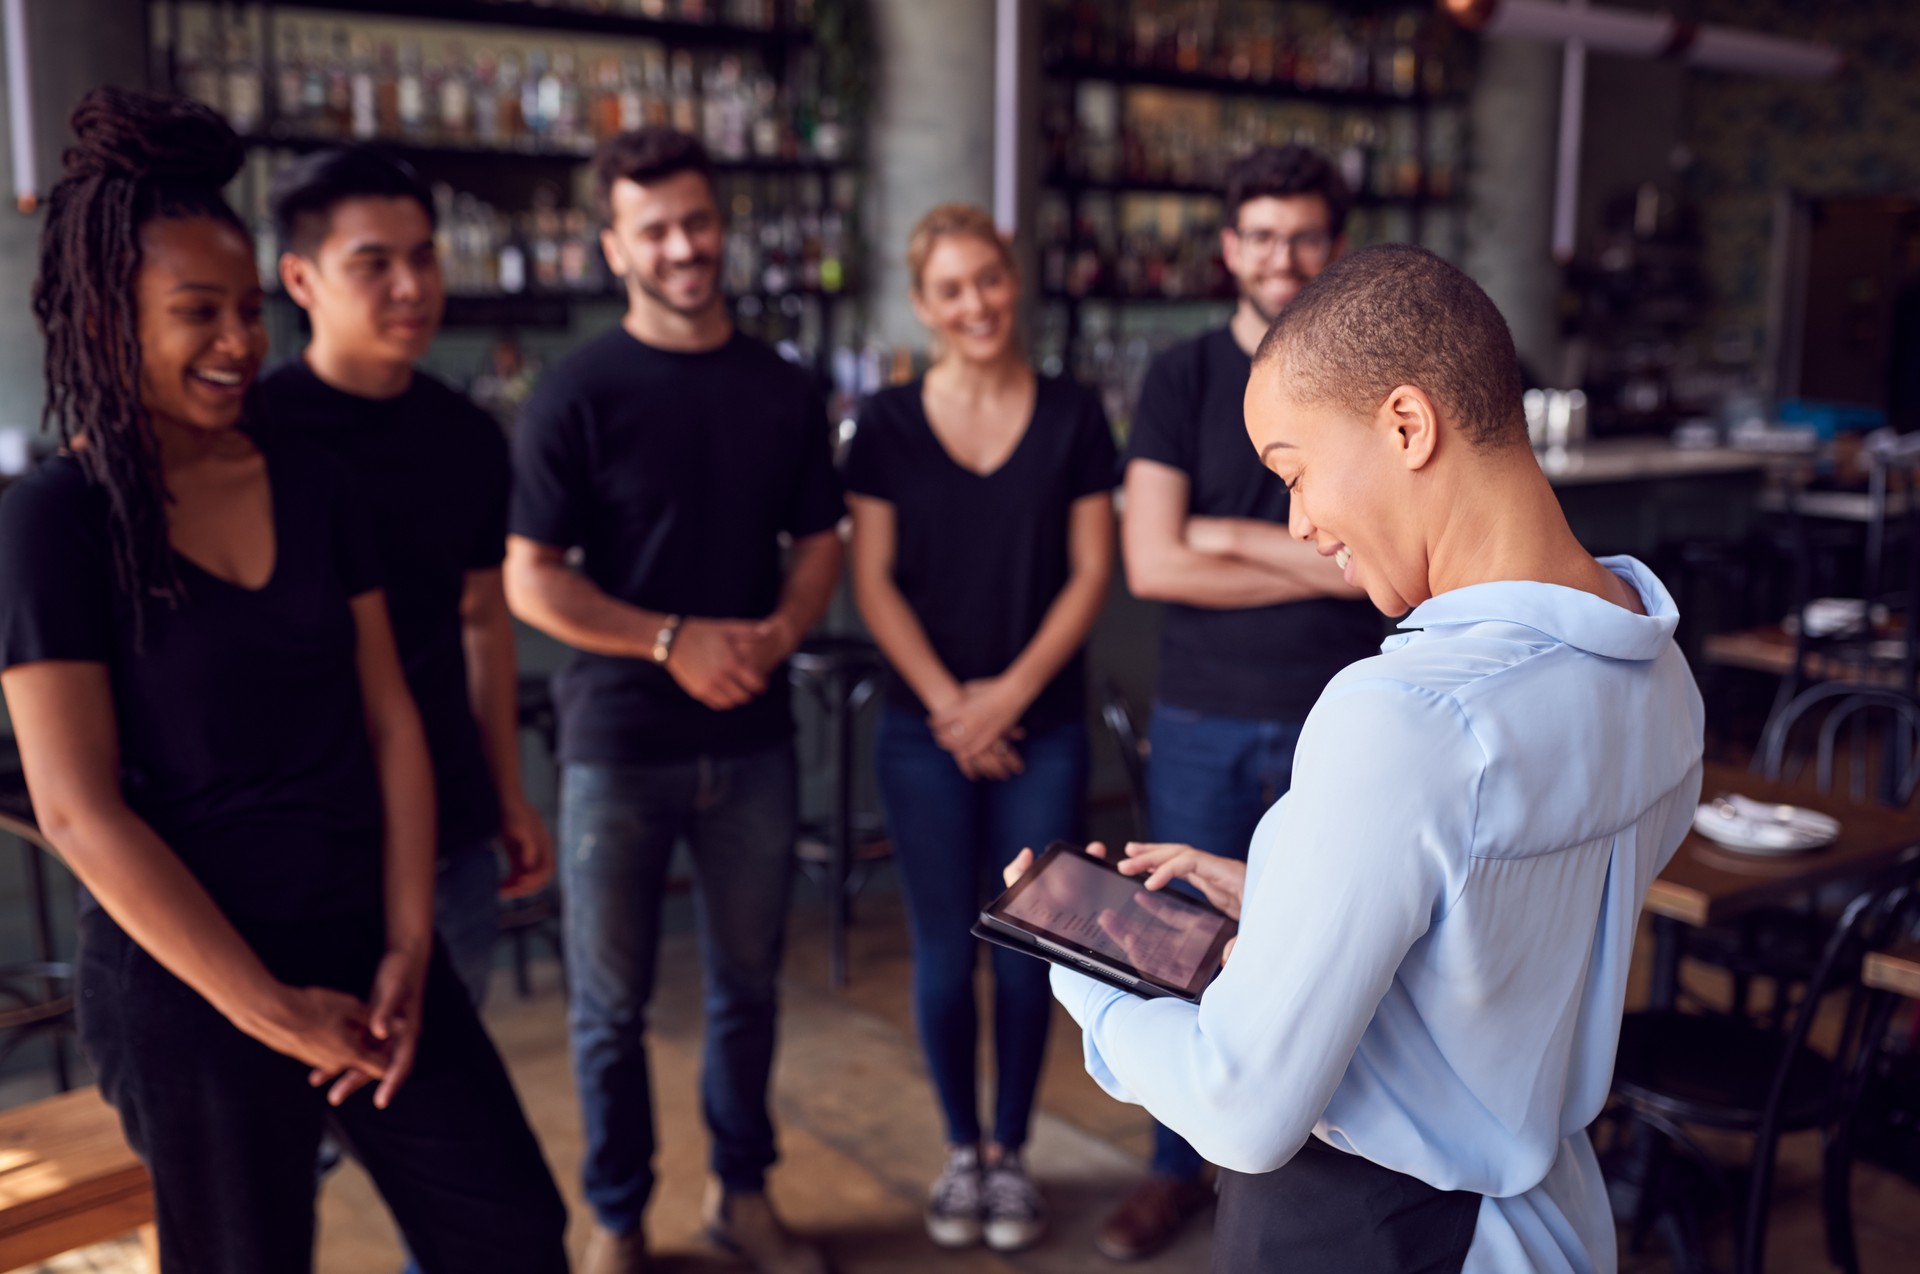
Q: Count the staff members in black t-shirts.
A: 5